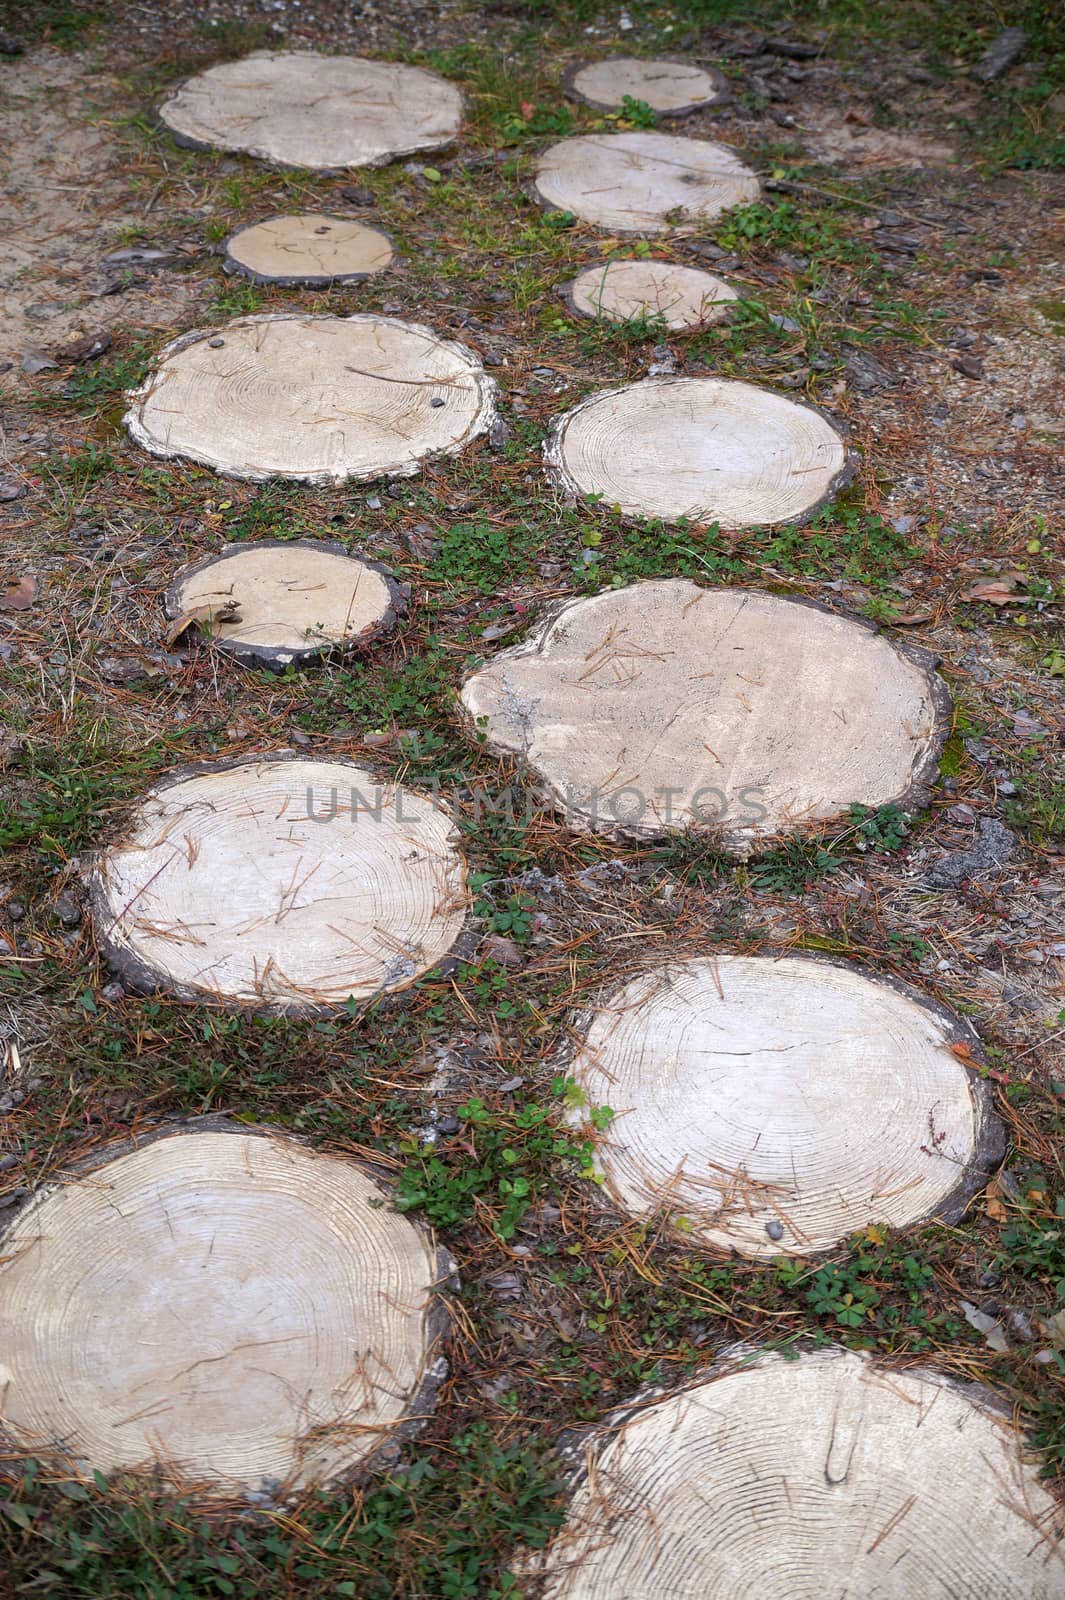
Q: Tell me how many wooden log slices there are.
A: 13